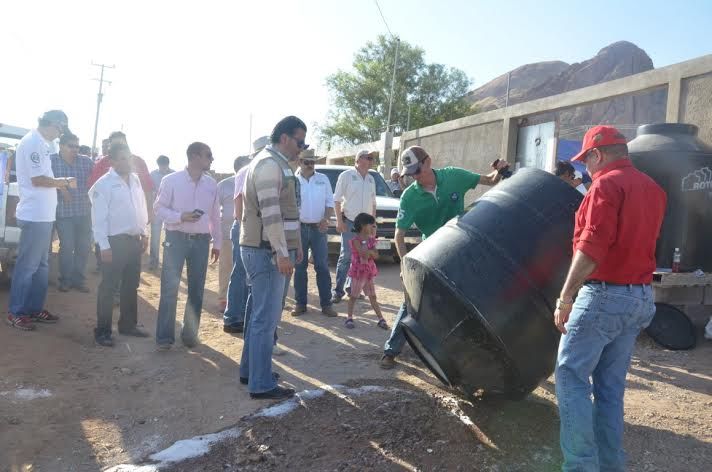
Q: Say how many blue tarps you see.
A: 1